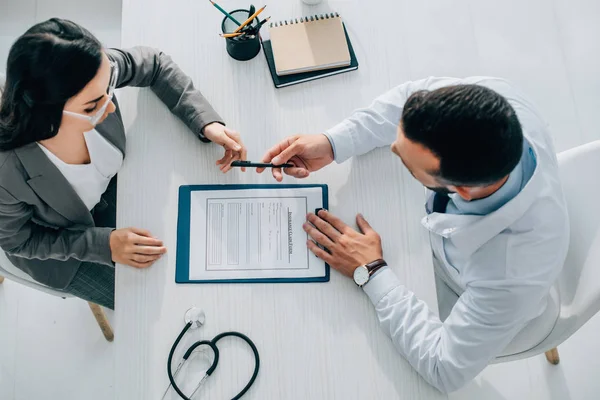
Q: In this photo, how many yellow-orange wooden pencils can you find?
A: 2